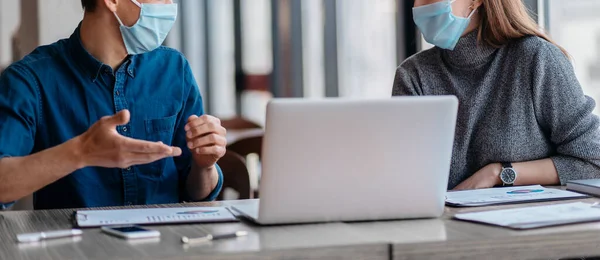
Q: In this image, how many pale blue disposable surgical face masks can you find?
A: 2